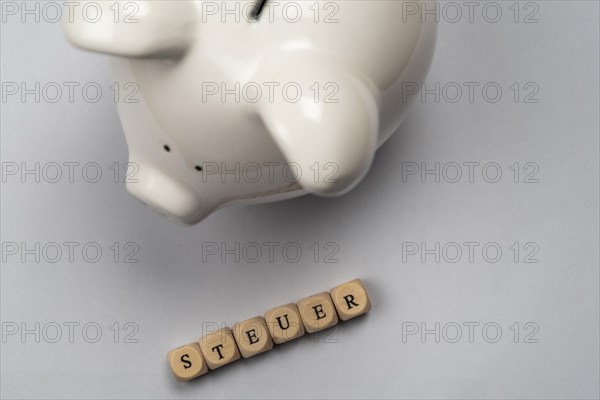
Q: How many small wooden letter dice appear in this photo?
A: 6